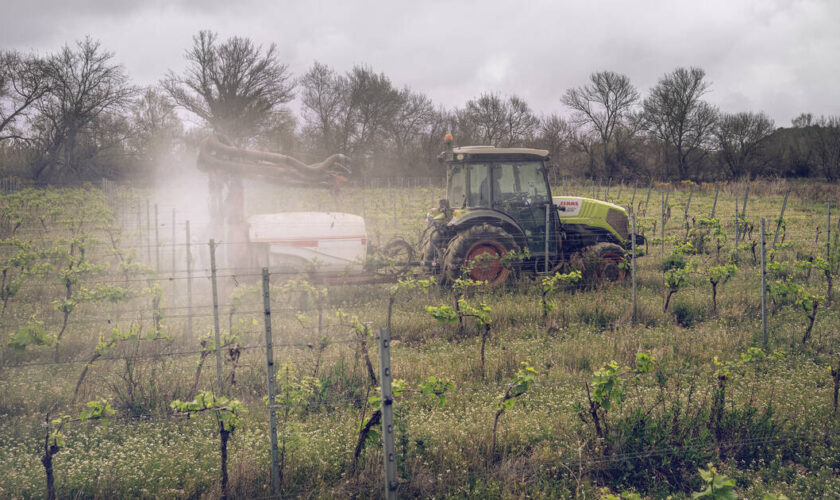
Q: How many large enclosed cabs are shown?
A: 1